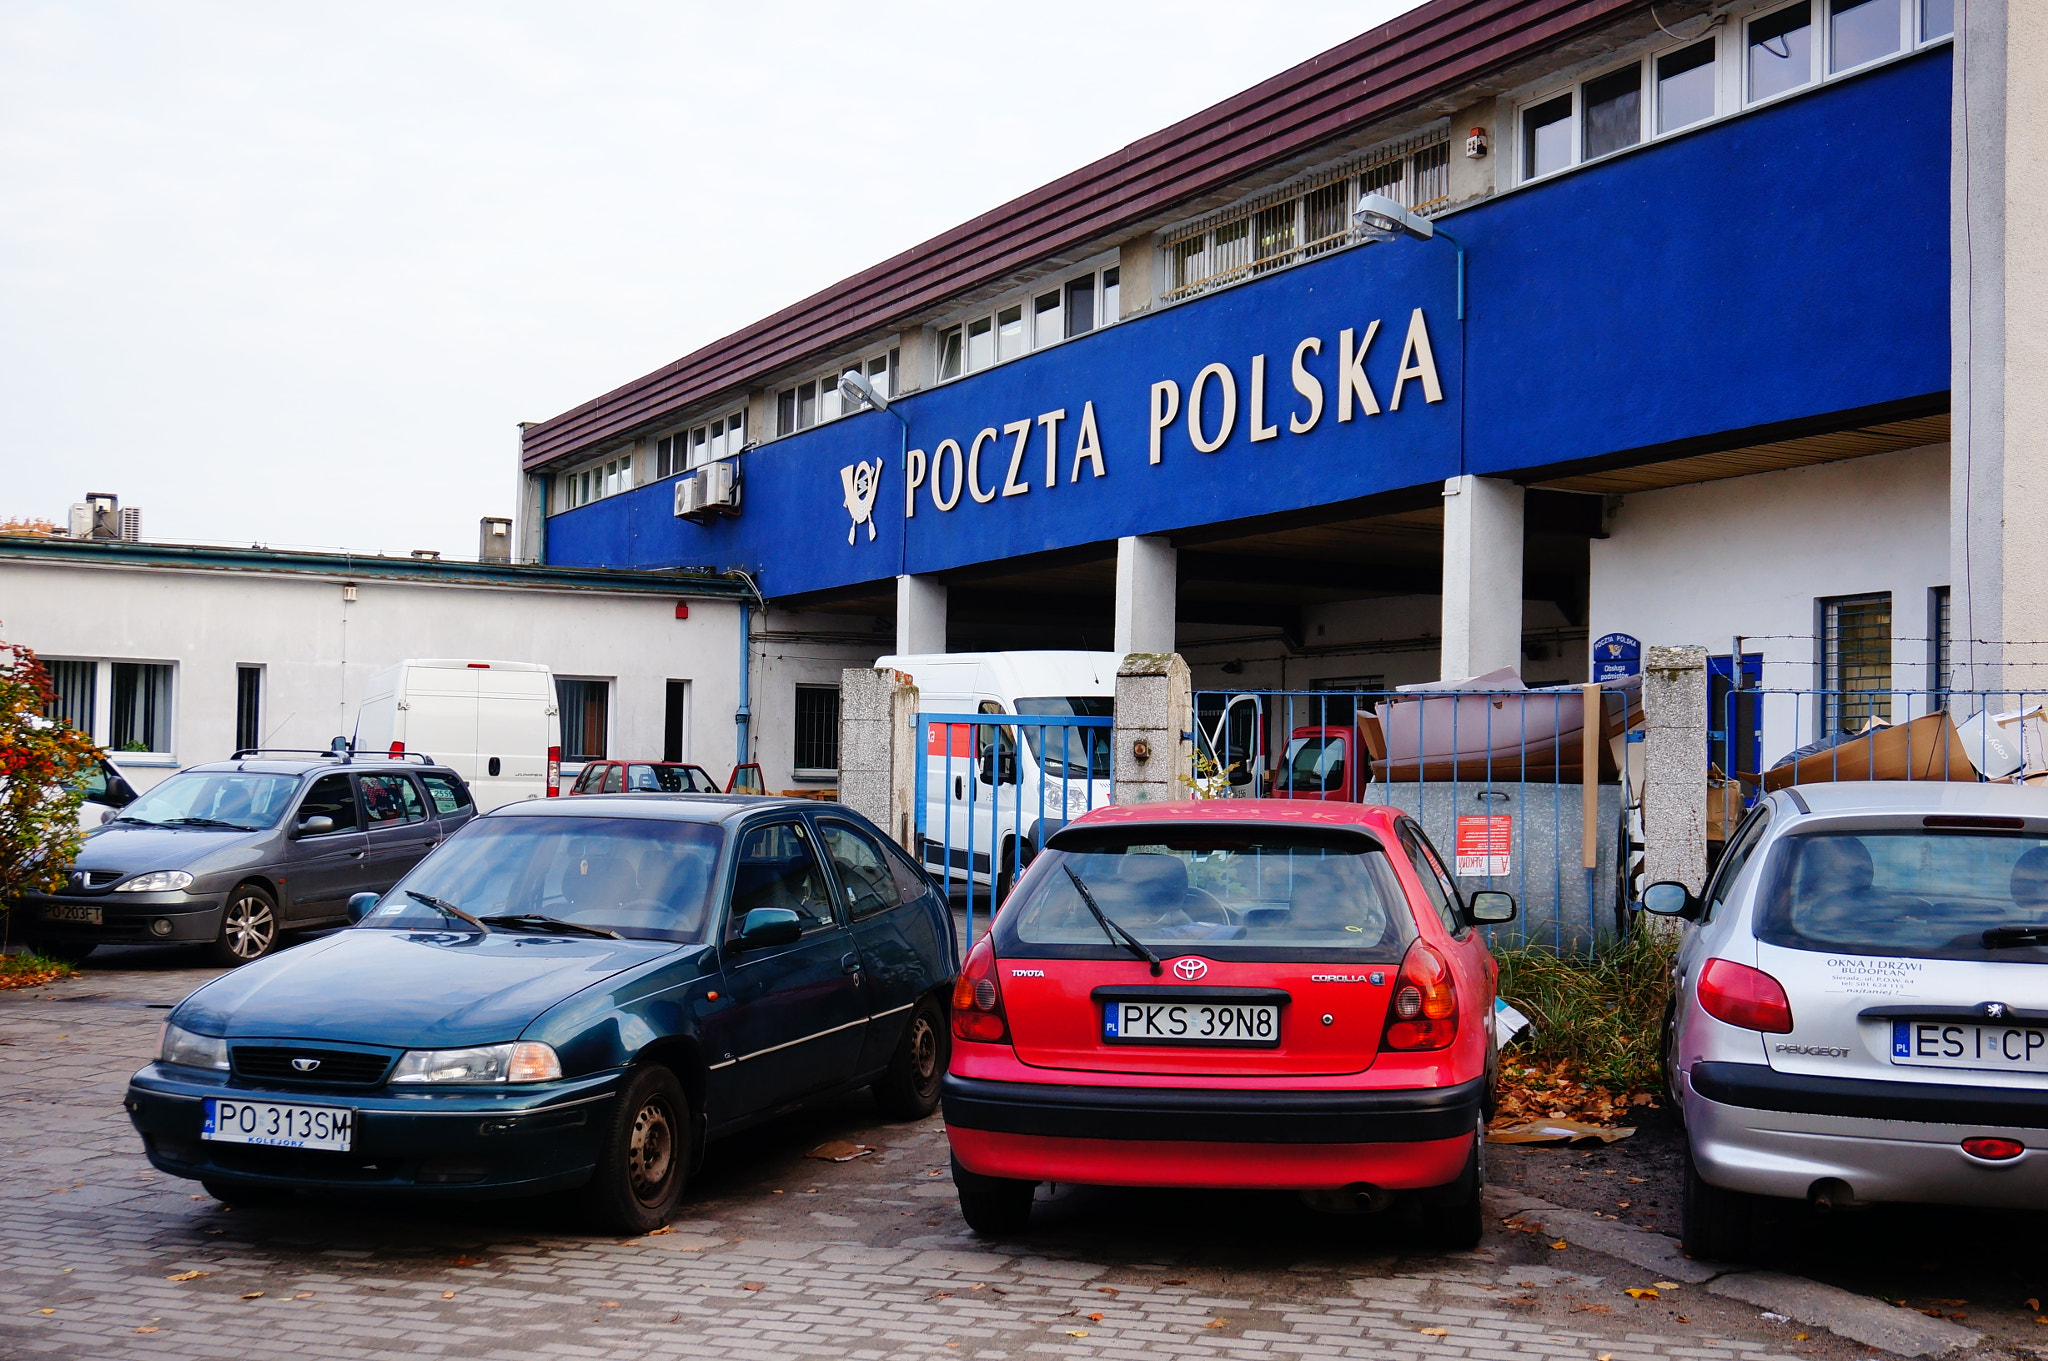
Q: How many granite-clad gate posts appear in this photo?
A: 3